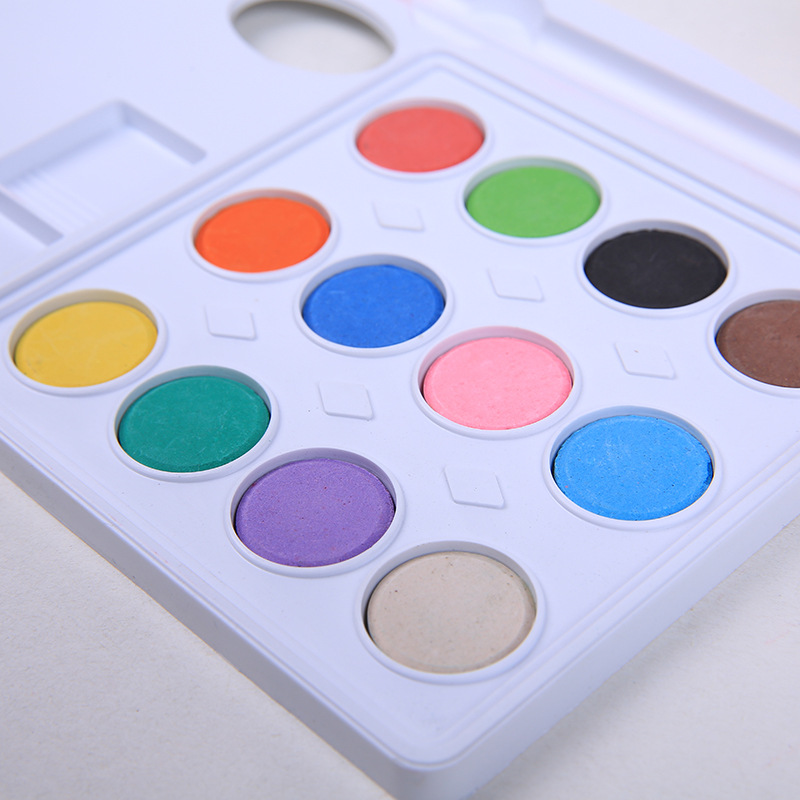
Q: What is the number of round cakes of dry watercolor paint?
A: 12